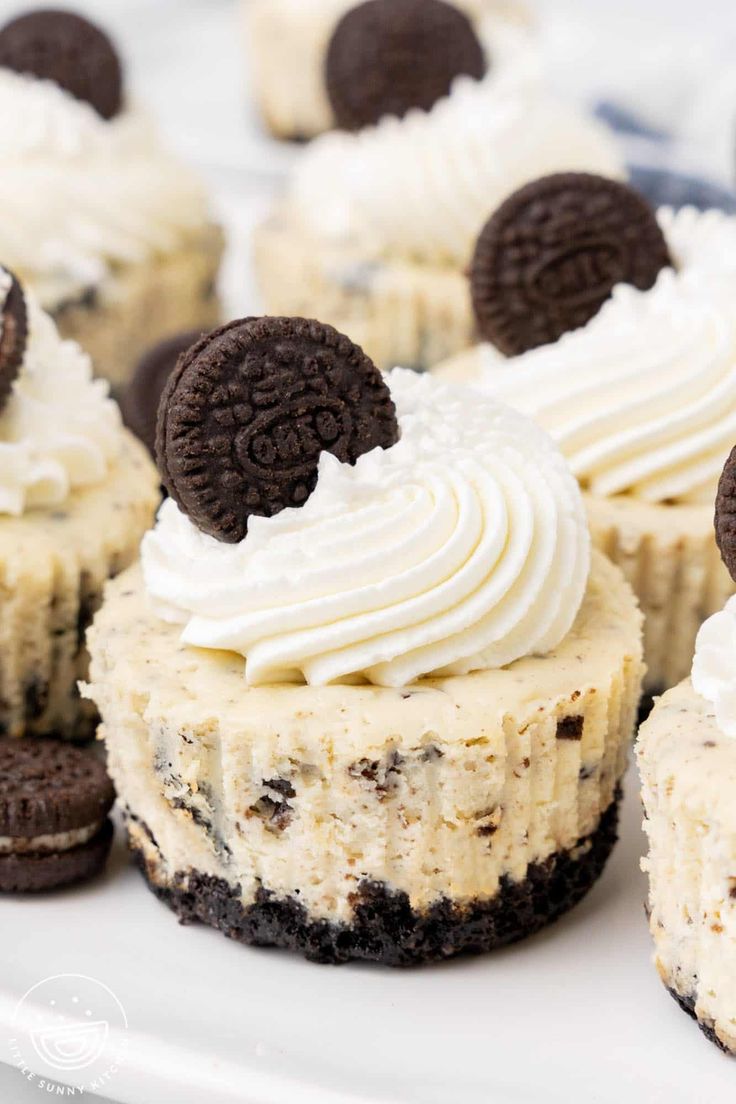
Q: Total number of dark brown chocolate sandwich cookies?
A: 8